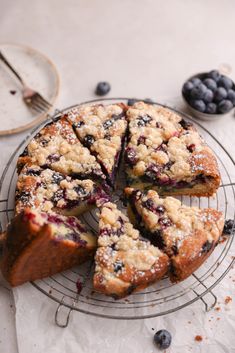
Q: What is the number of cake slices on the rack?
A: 7